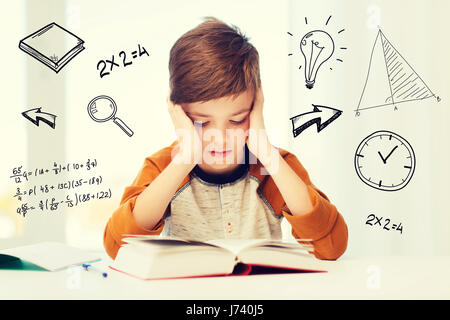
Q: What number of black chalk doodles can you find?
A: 10